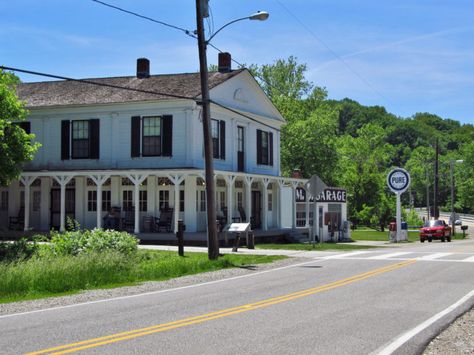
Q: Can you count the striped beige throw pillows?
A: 0